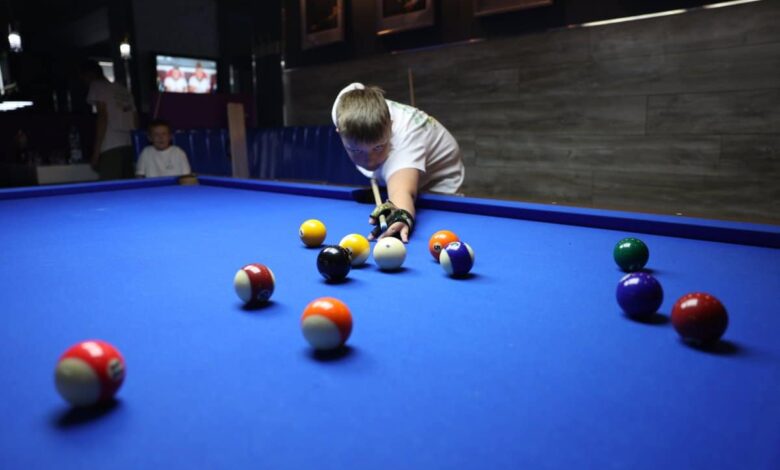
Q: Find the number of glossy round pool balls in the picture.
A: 12